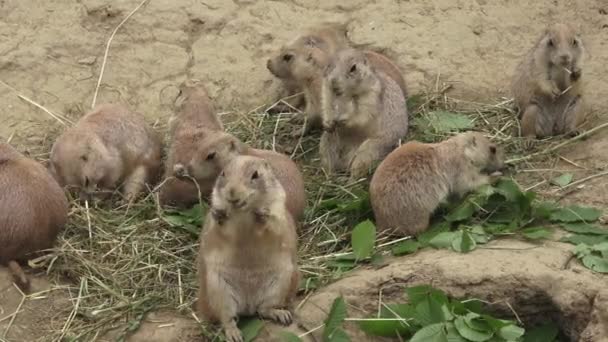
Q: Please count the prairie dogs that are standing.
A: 3